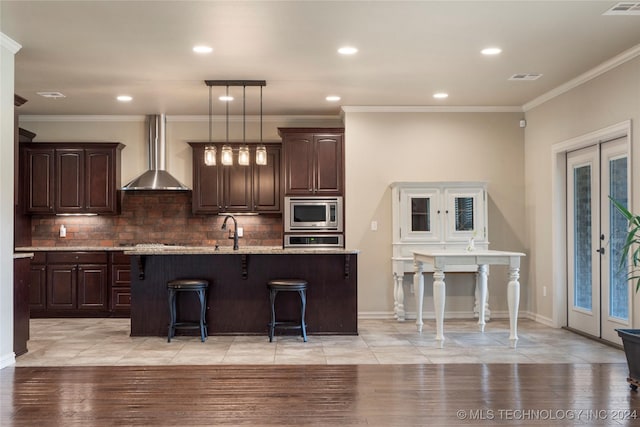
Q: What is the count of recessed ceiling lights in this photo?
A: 7